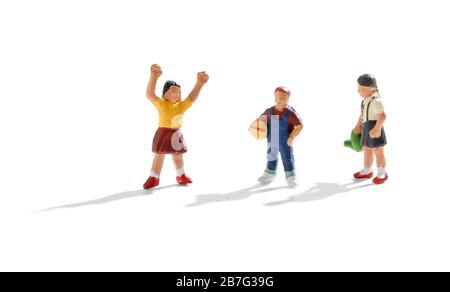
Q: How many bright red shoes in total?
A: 4